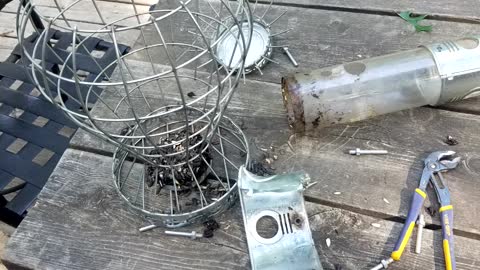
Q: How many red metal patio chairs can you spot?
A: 0